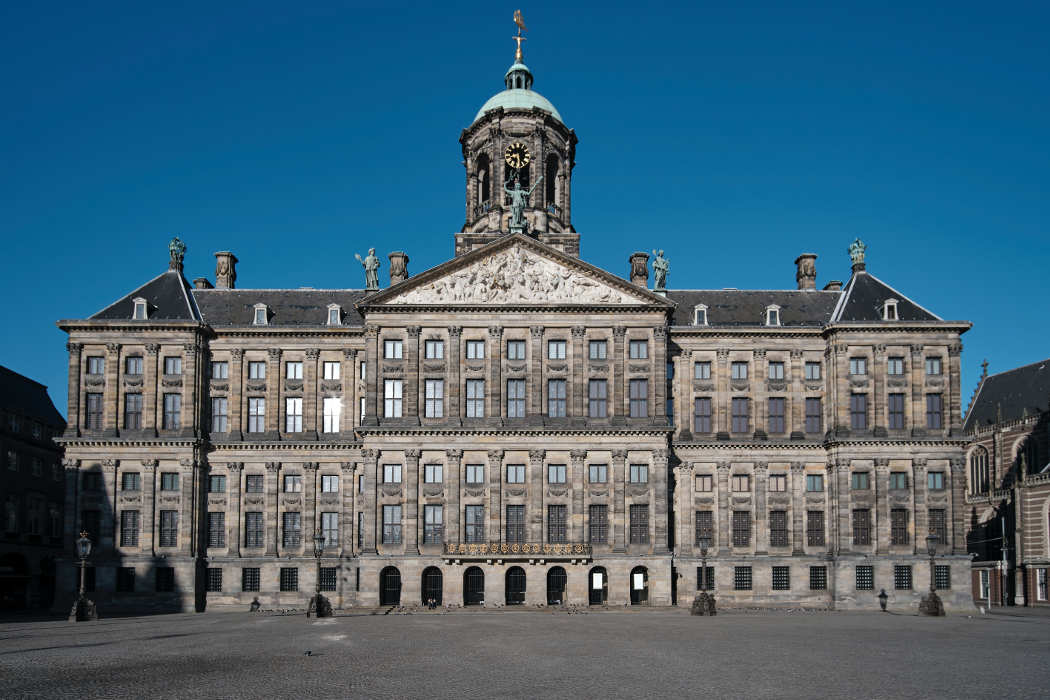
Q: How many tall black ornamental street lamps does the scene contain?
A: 4